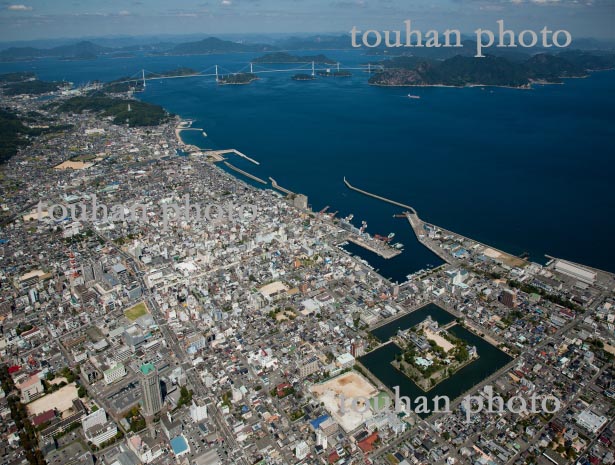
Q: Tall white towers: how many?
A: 6